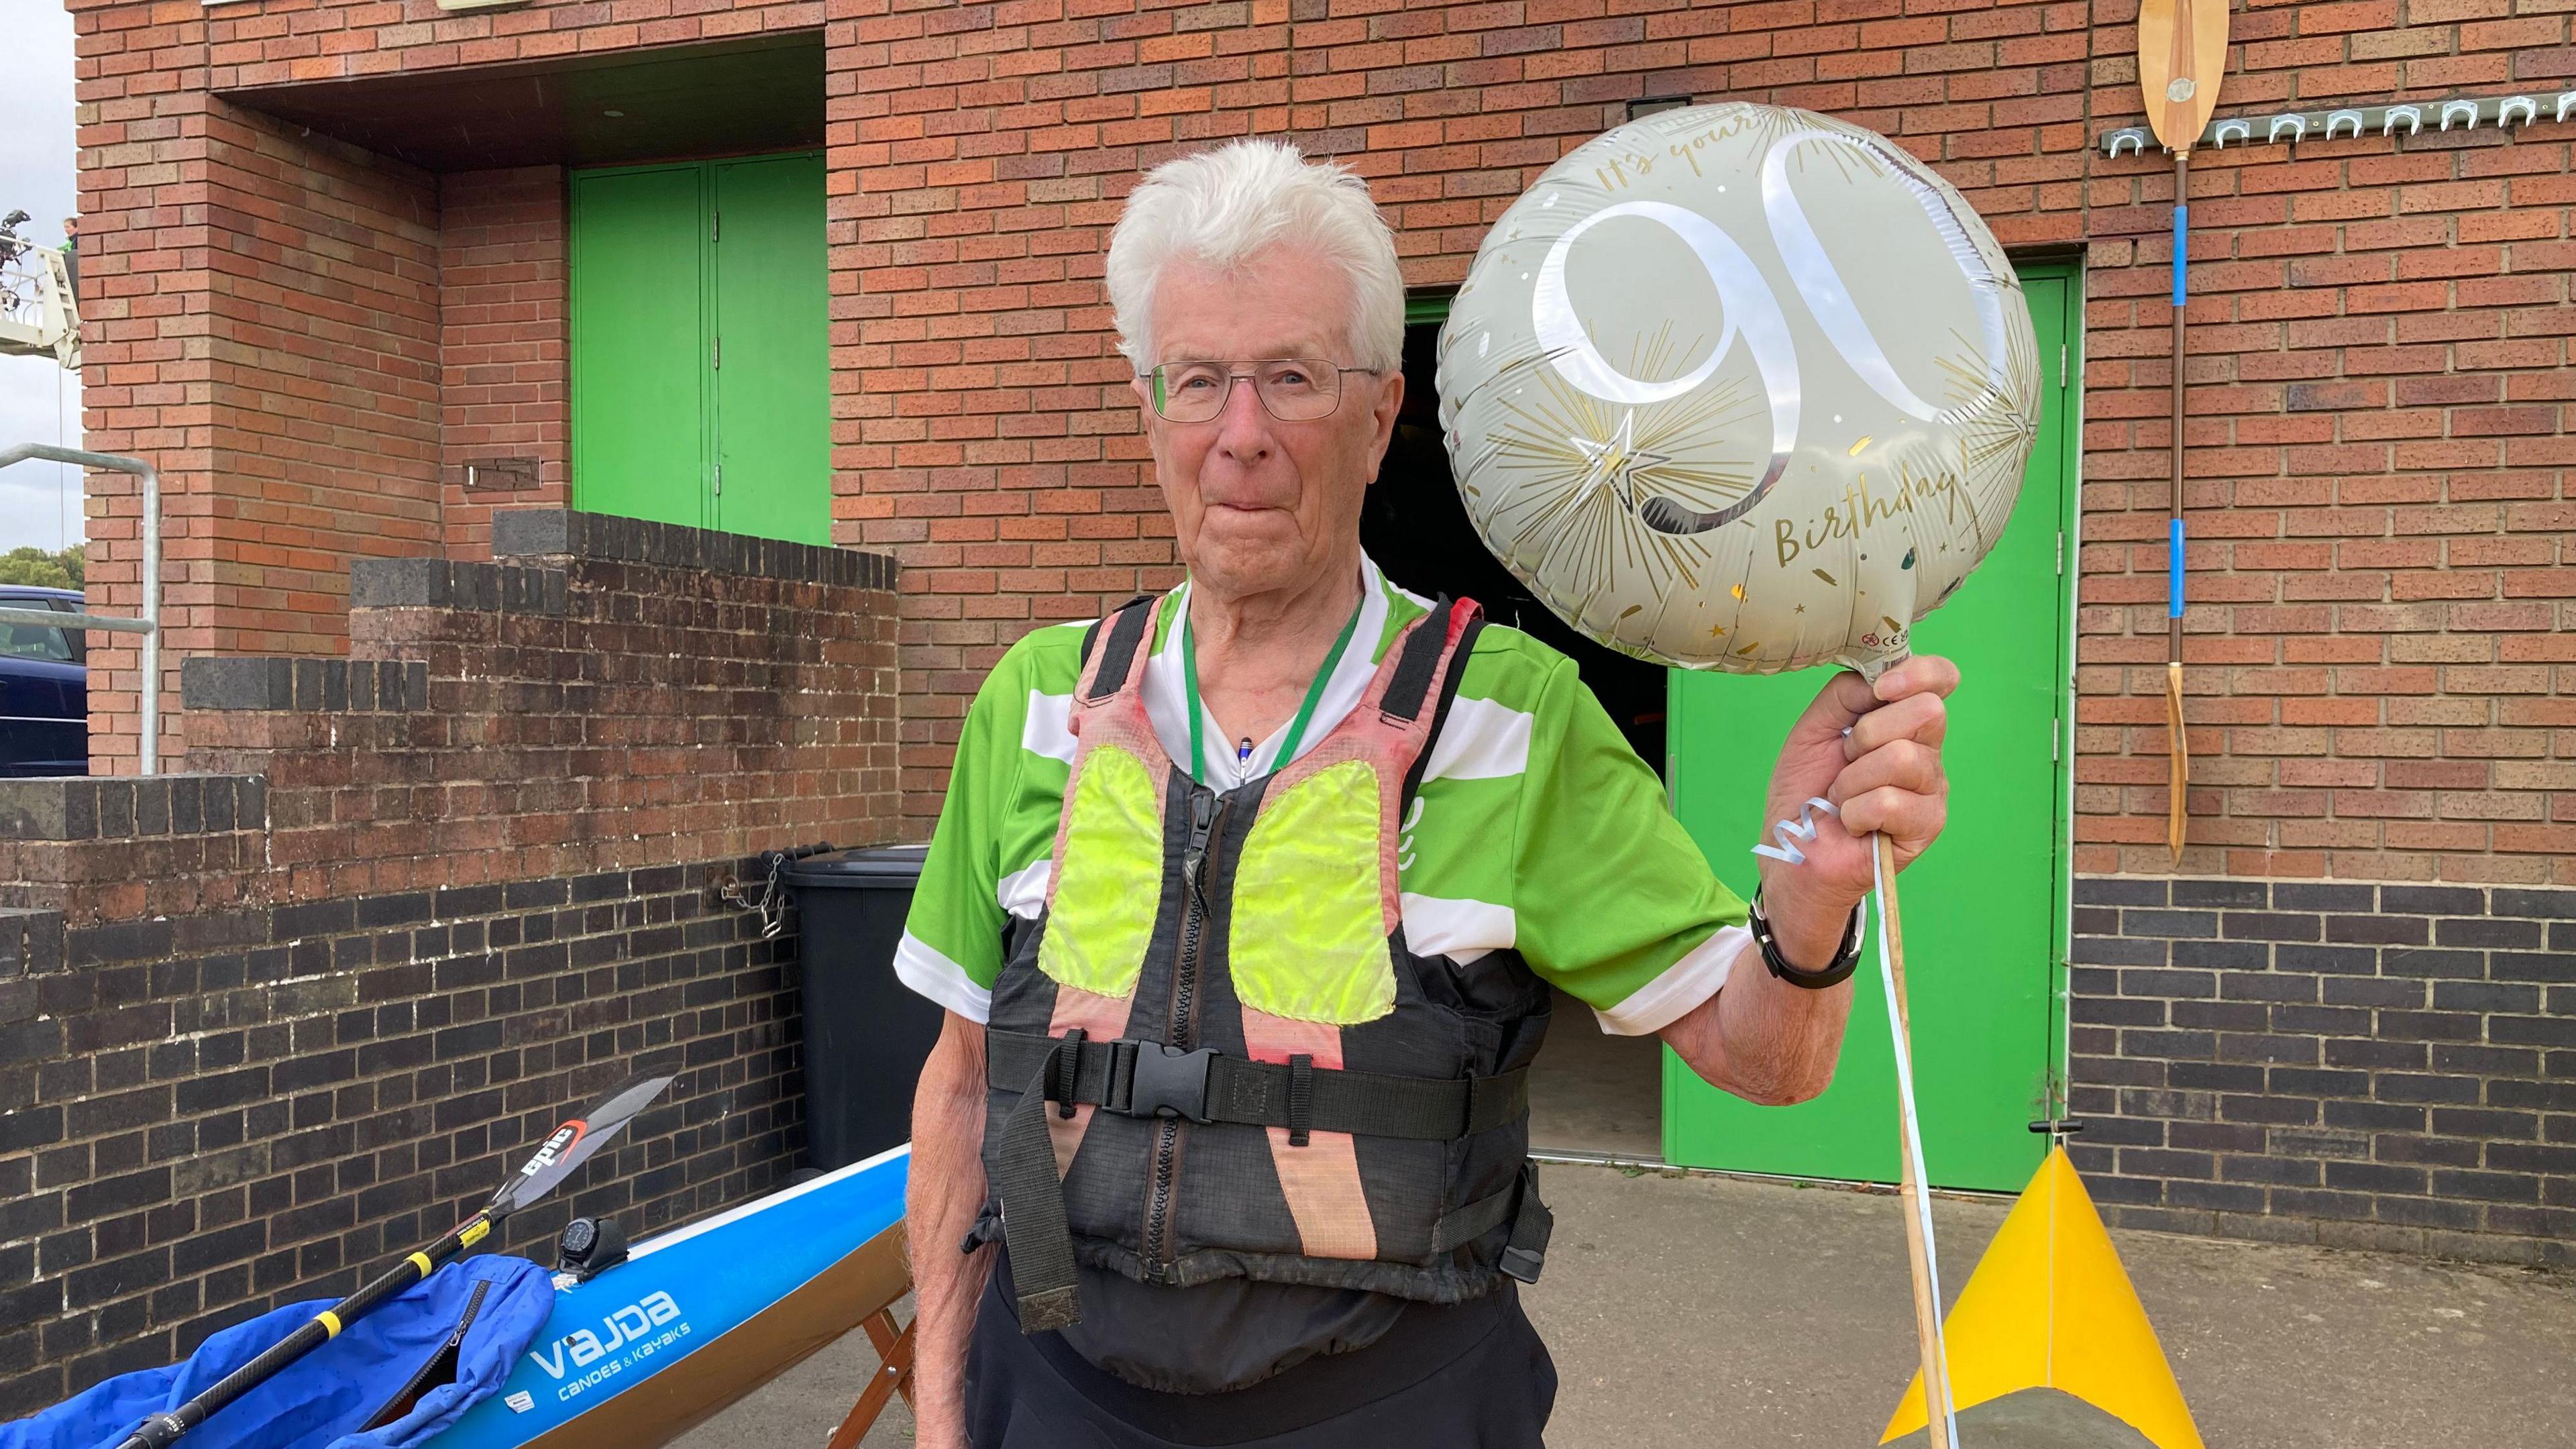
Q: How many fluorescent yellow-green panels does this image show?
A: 2